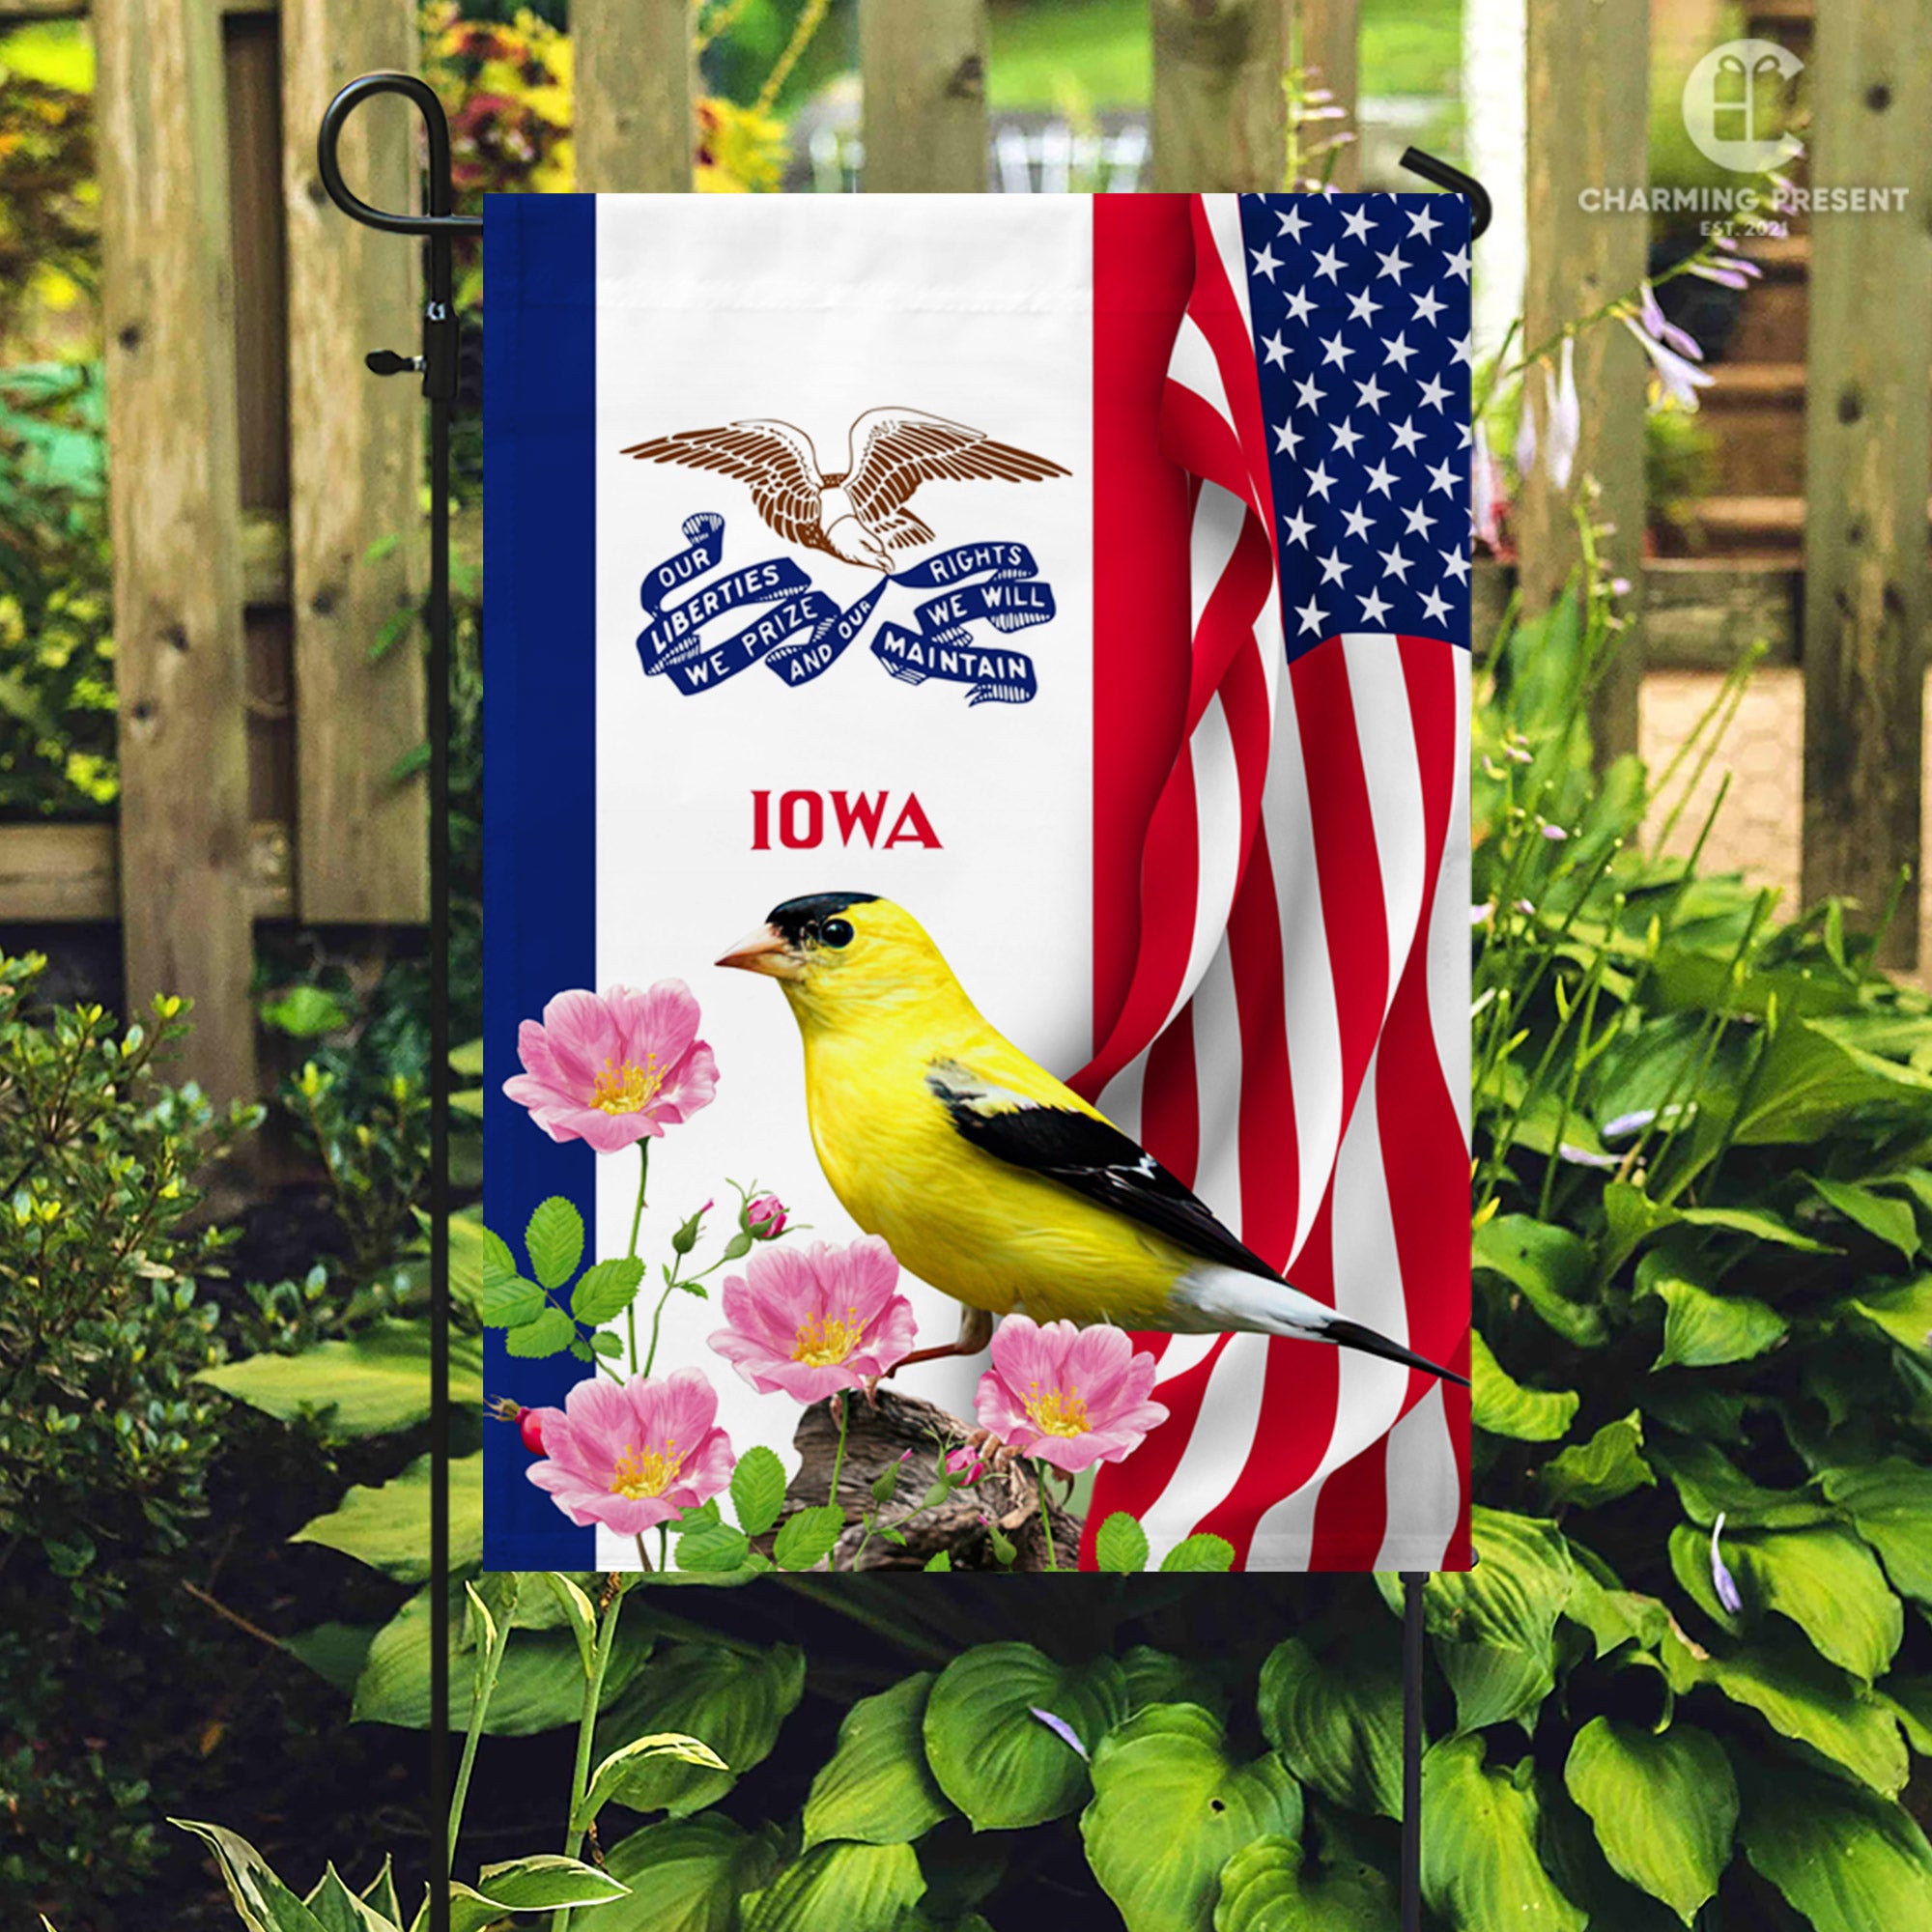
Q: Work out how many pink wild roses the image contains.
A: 4